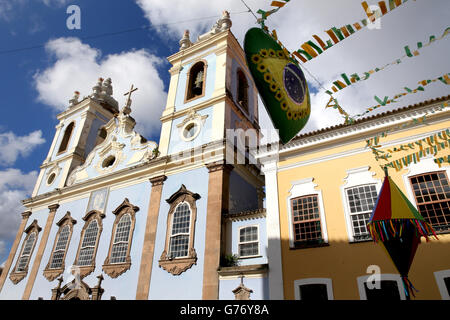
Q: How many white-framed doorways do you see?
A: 3